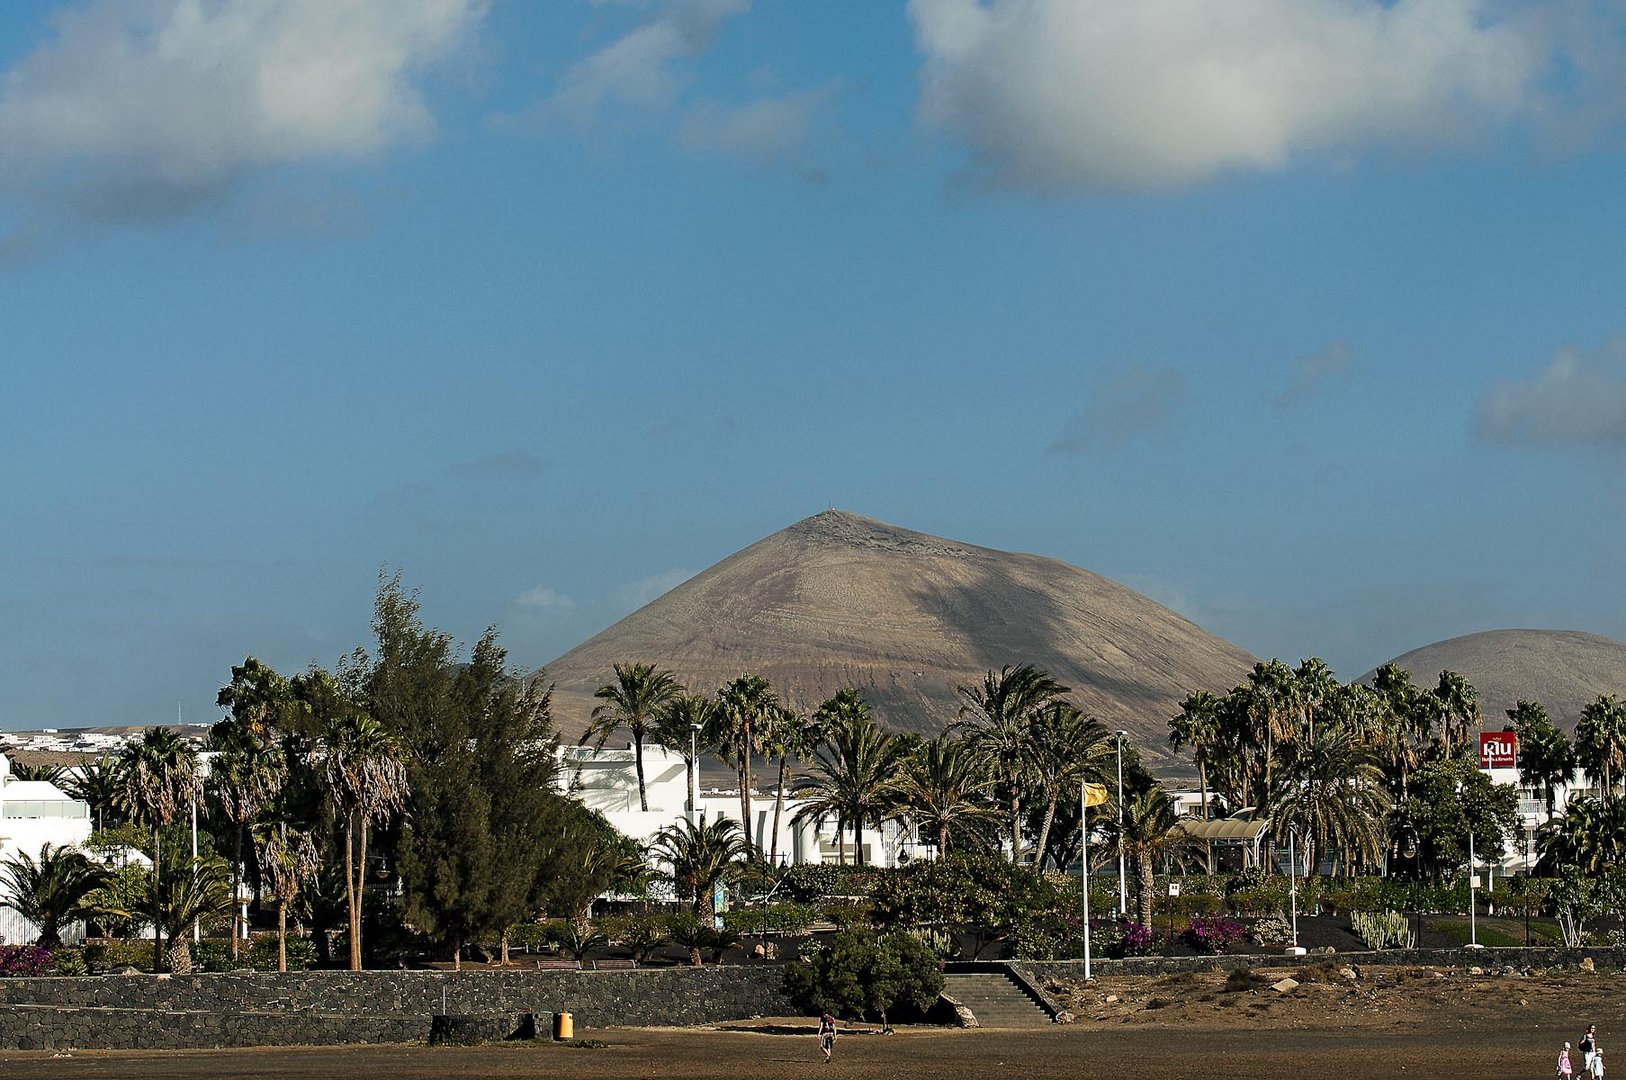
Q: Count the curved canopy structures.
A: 1